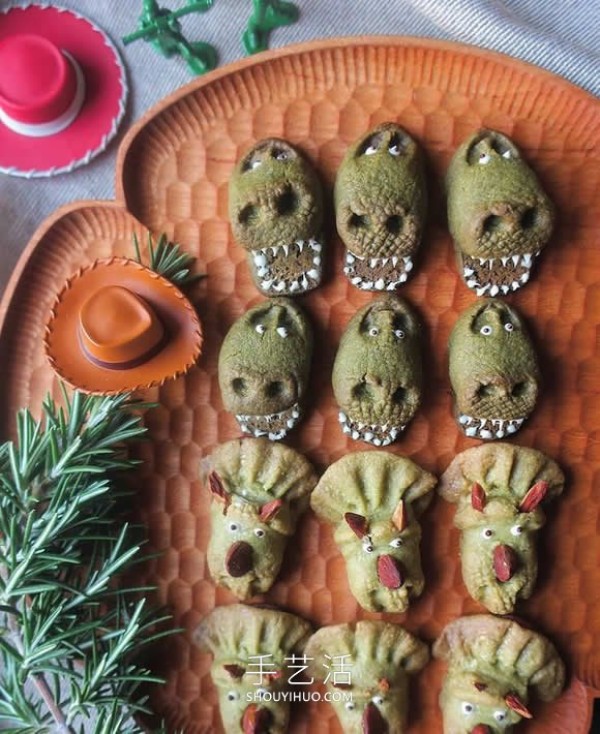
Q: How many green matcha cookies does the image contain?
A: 12